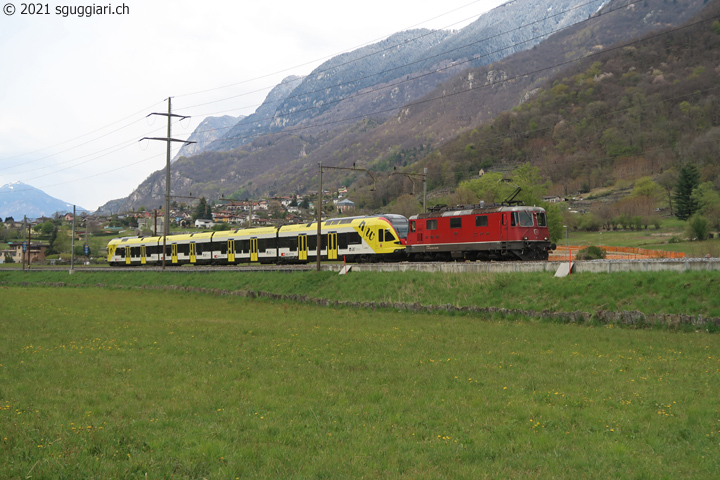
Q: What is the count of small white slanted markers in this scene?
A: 2